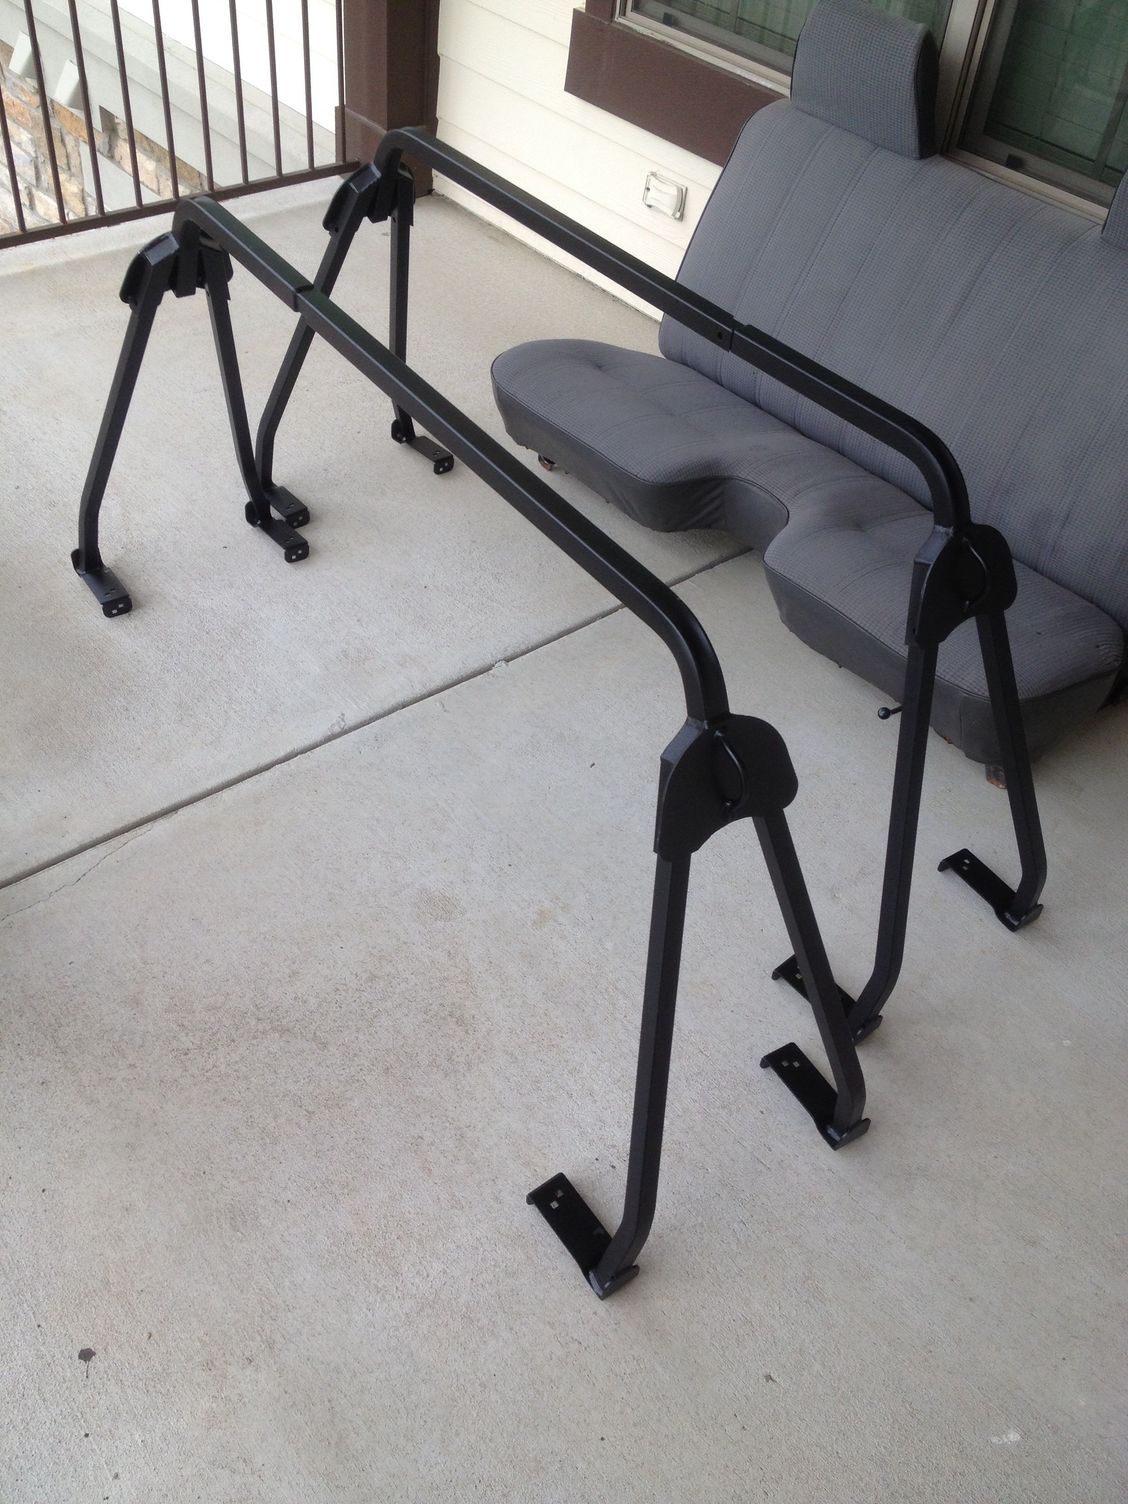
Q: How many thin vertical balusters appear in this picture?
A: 10